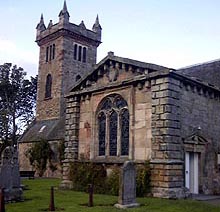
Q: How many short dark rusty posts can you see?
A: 3